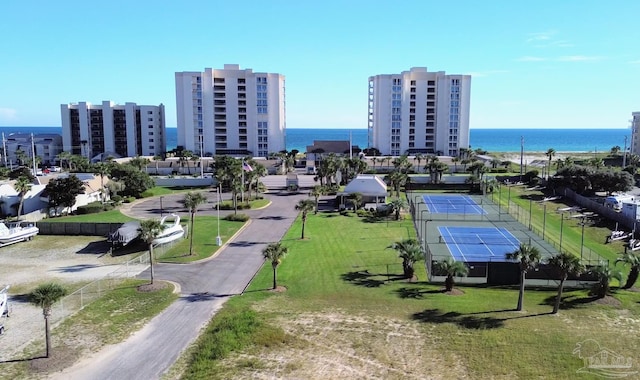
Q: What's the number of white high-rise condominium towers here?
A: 2